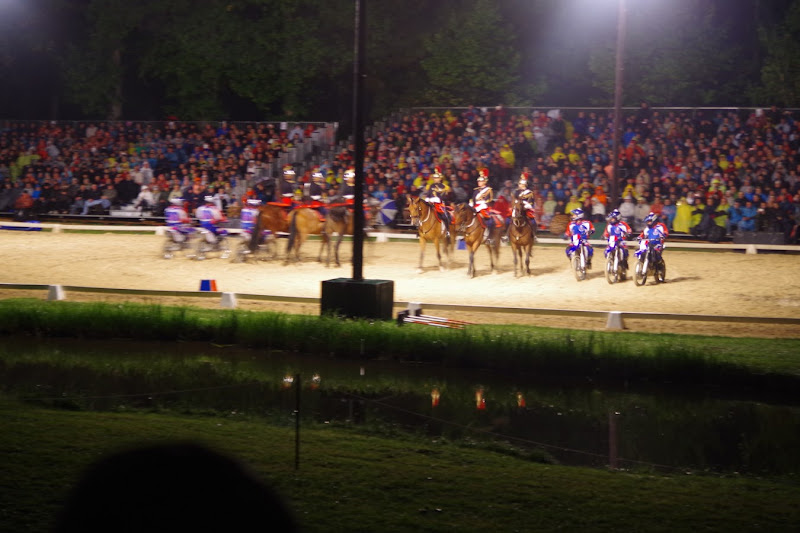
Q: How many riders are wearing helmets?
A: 12